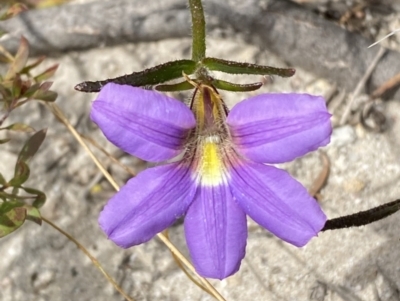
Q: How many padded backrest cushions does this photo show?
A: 0